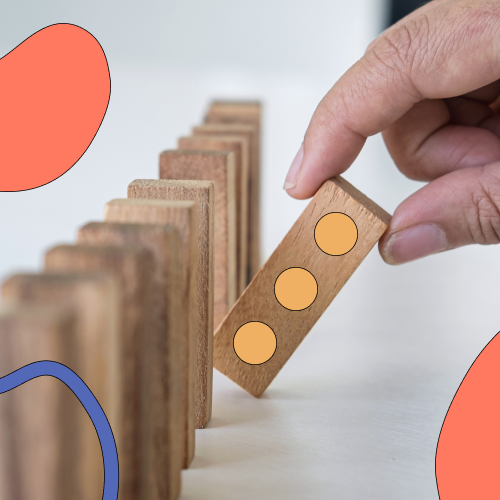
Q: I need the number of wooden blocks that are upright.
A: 10